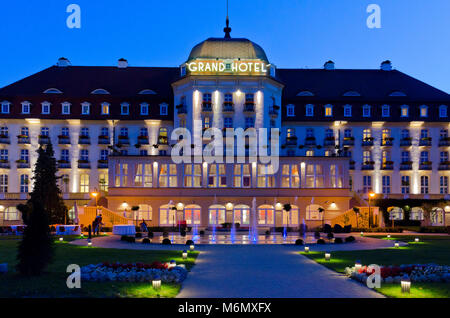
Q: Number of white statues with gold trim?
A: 0